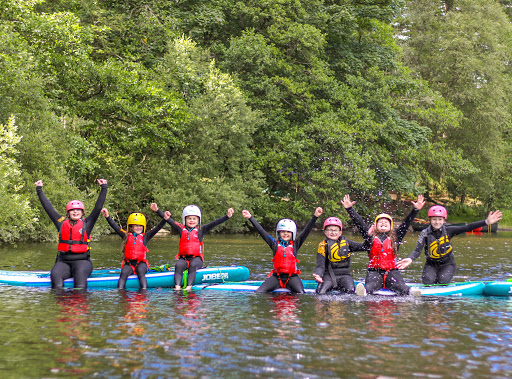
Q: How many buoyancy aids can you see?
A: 7